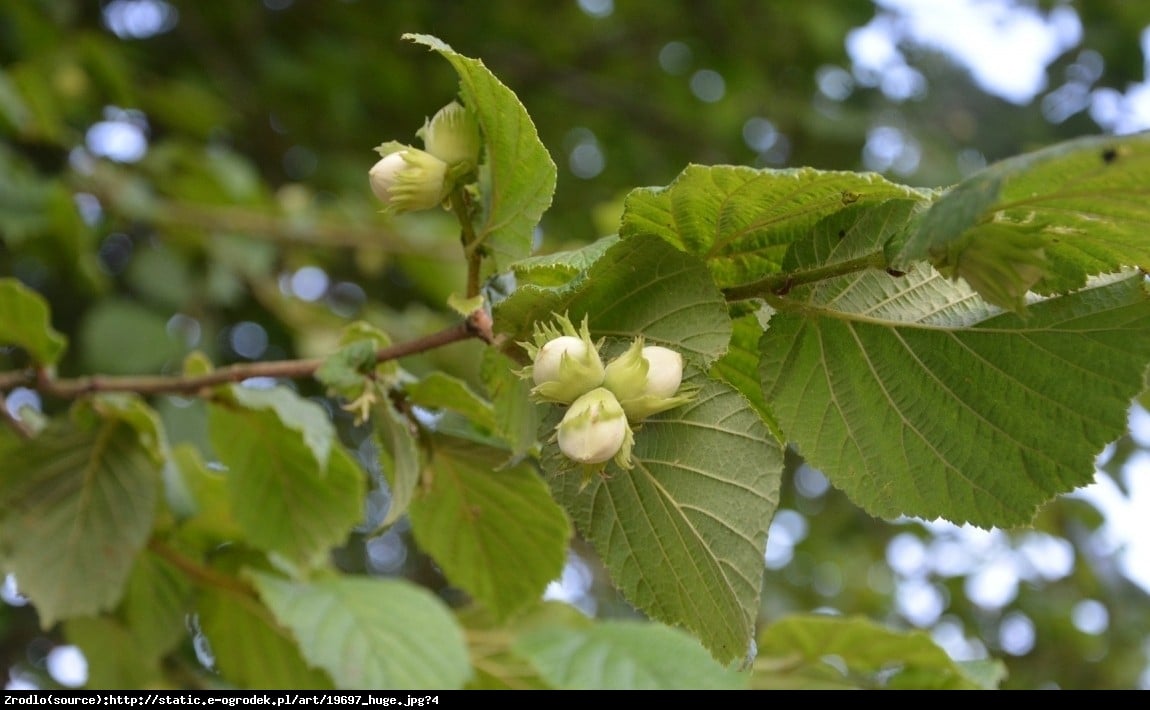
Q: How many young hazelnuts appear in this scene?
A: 5